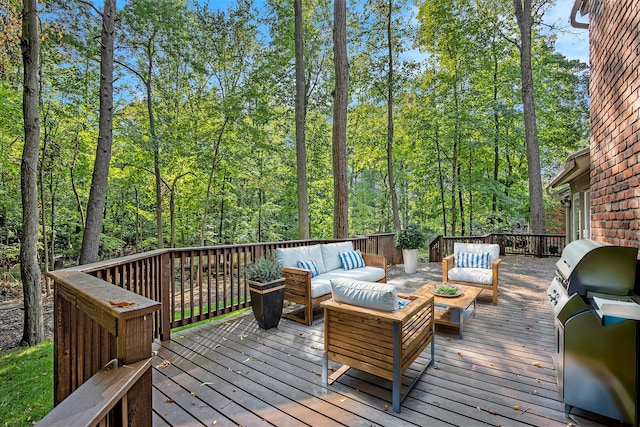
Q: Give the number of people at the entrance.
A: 0